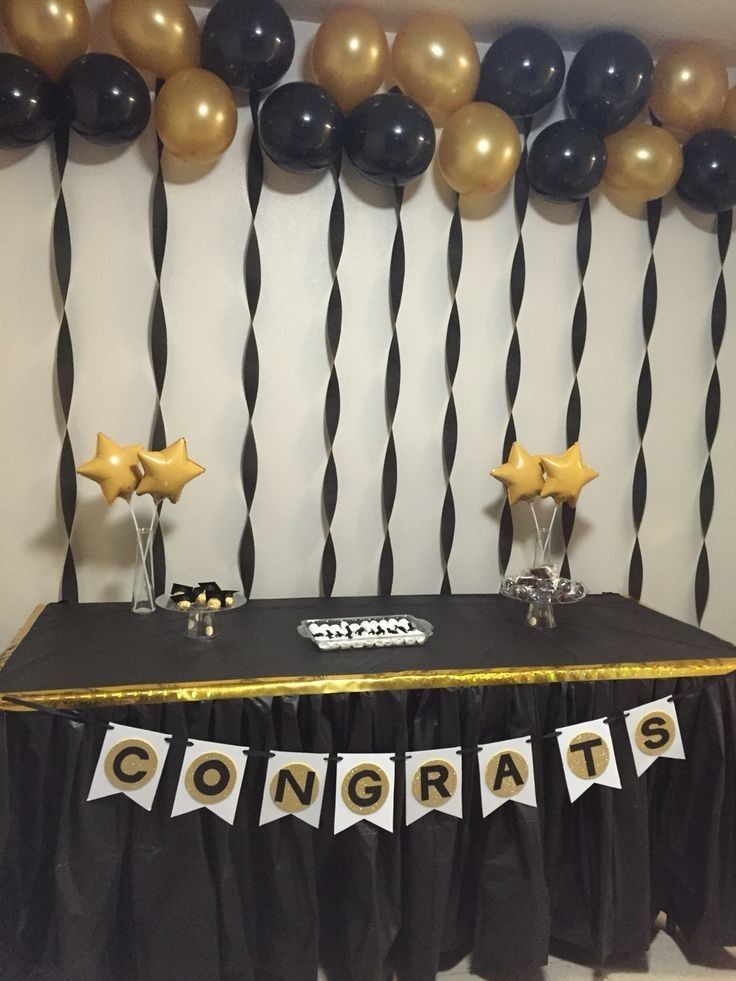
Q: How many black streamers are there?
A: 10